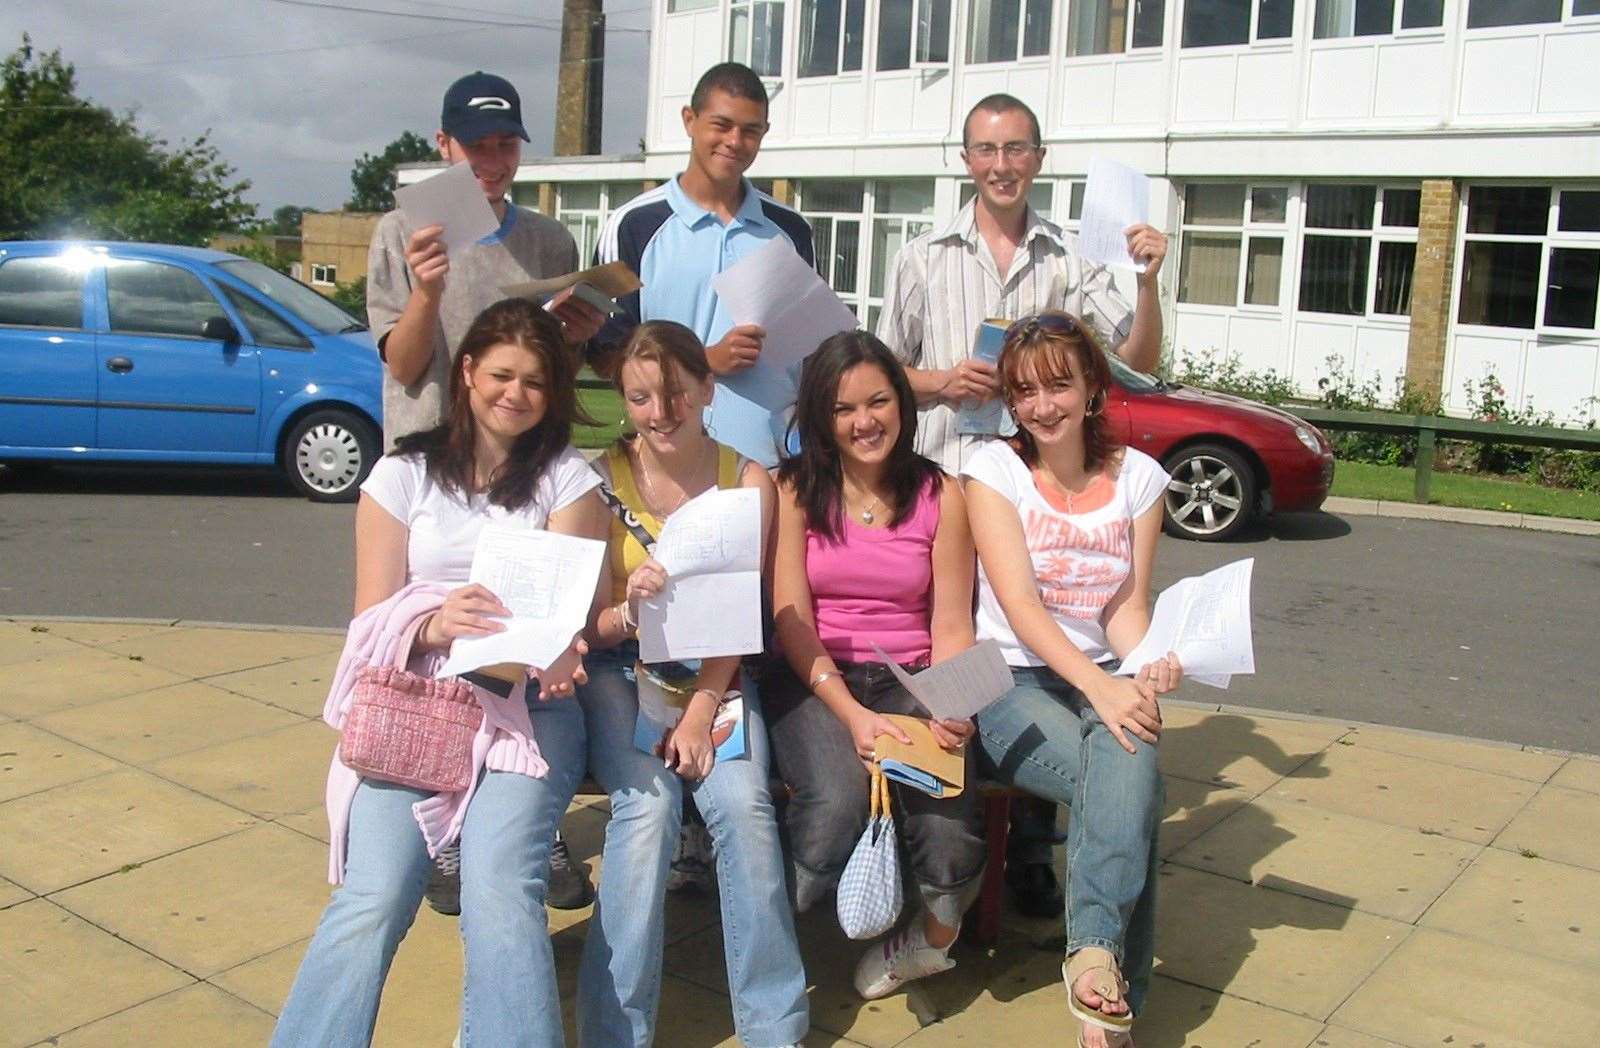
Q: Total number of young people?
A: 7